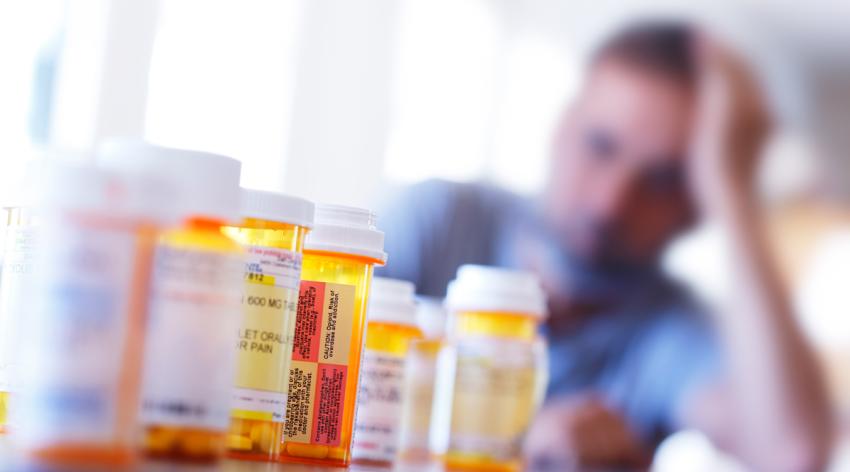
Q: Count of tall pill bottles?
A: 4